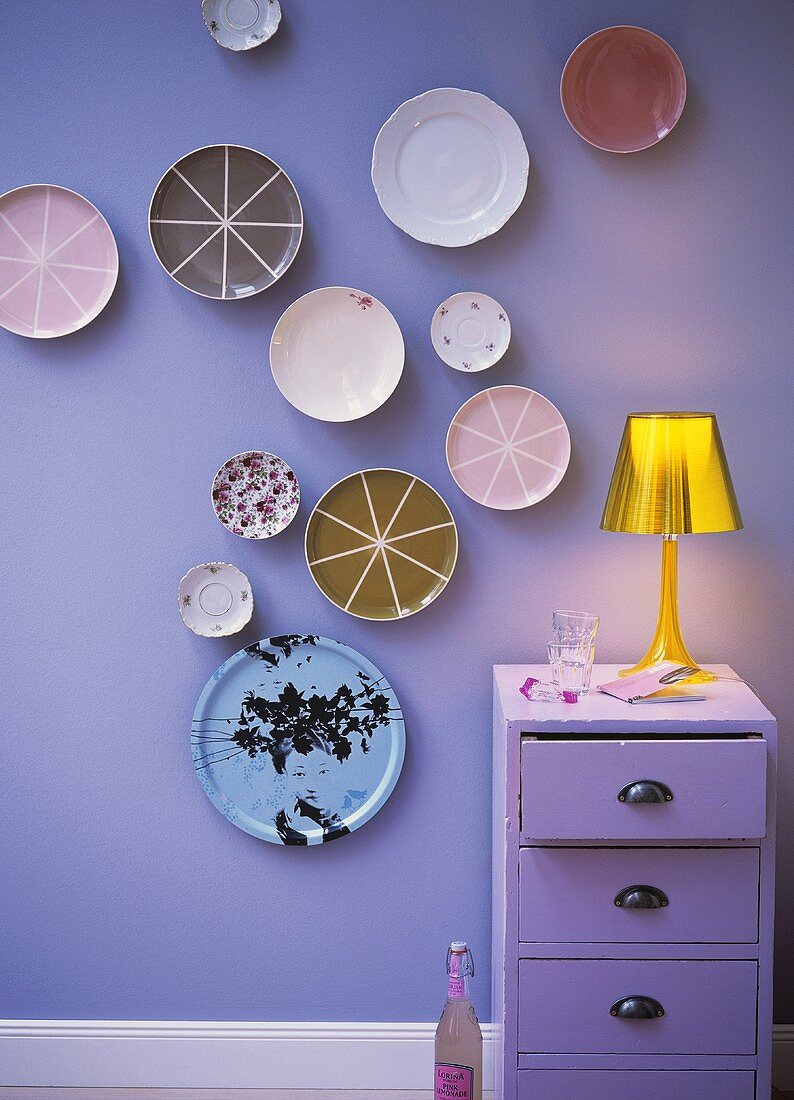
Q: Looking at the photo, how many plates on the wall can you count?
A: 12